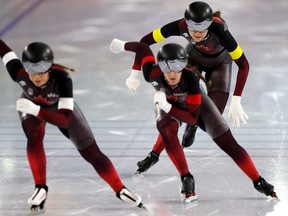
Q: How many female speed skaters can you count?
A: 3